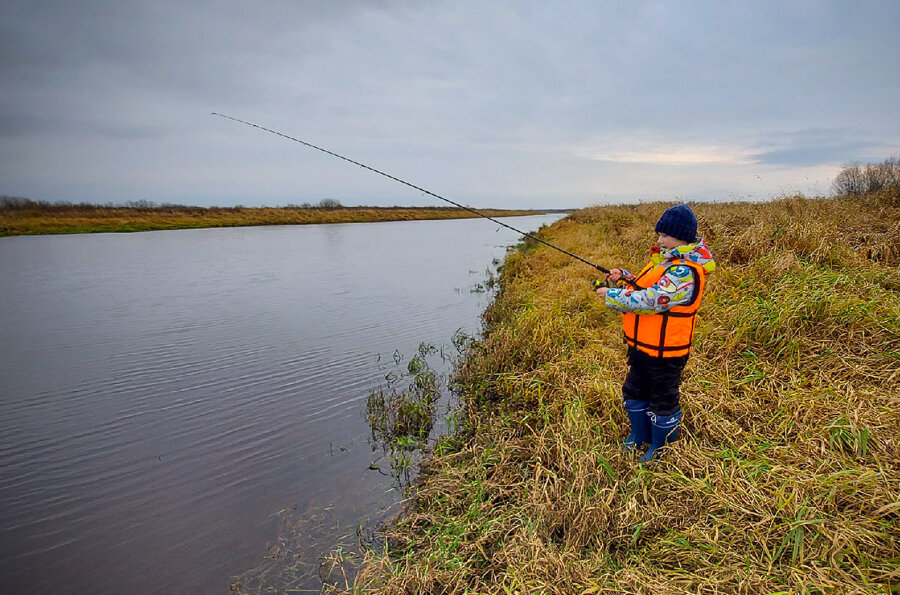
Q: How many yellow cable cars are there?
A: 0